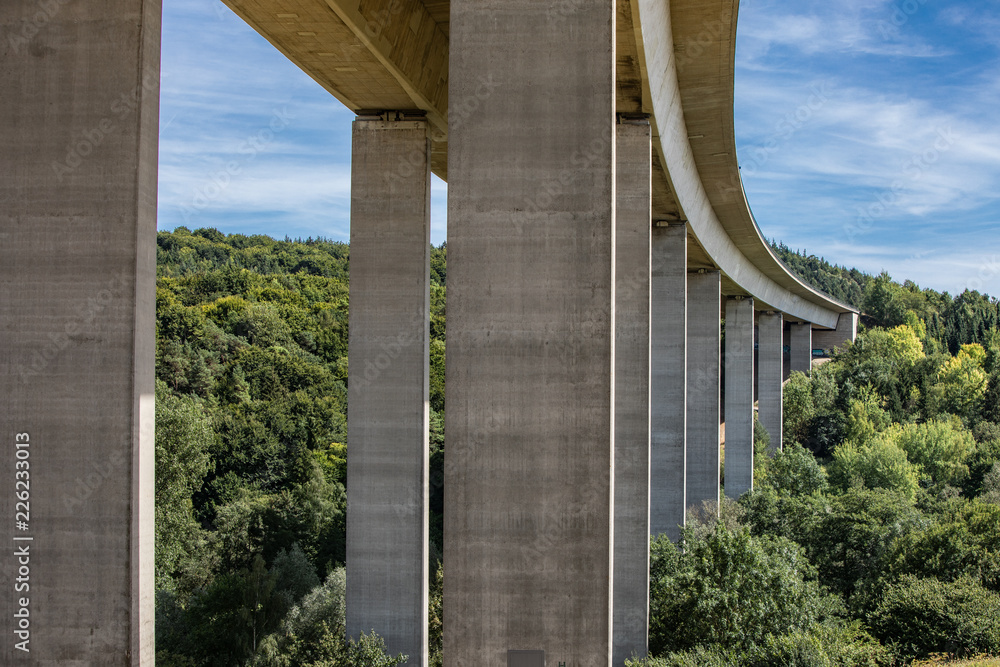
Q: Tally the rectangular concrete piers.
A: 9